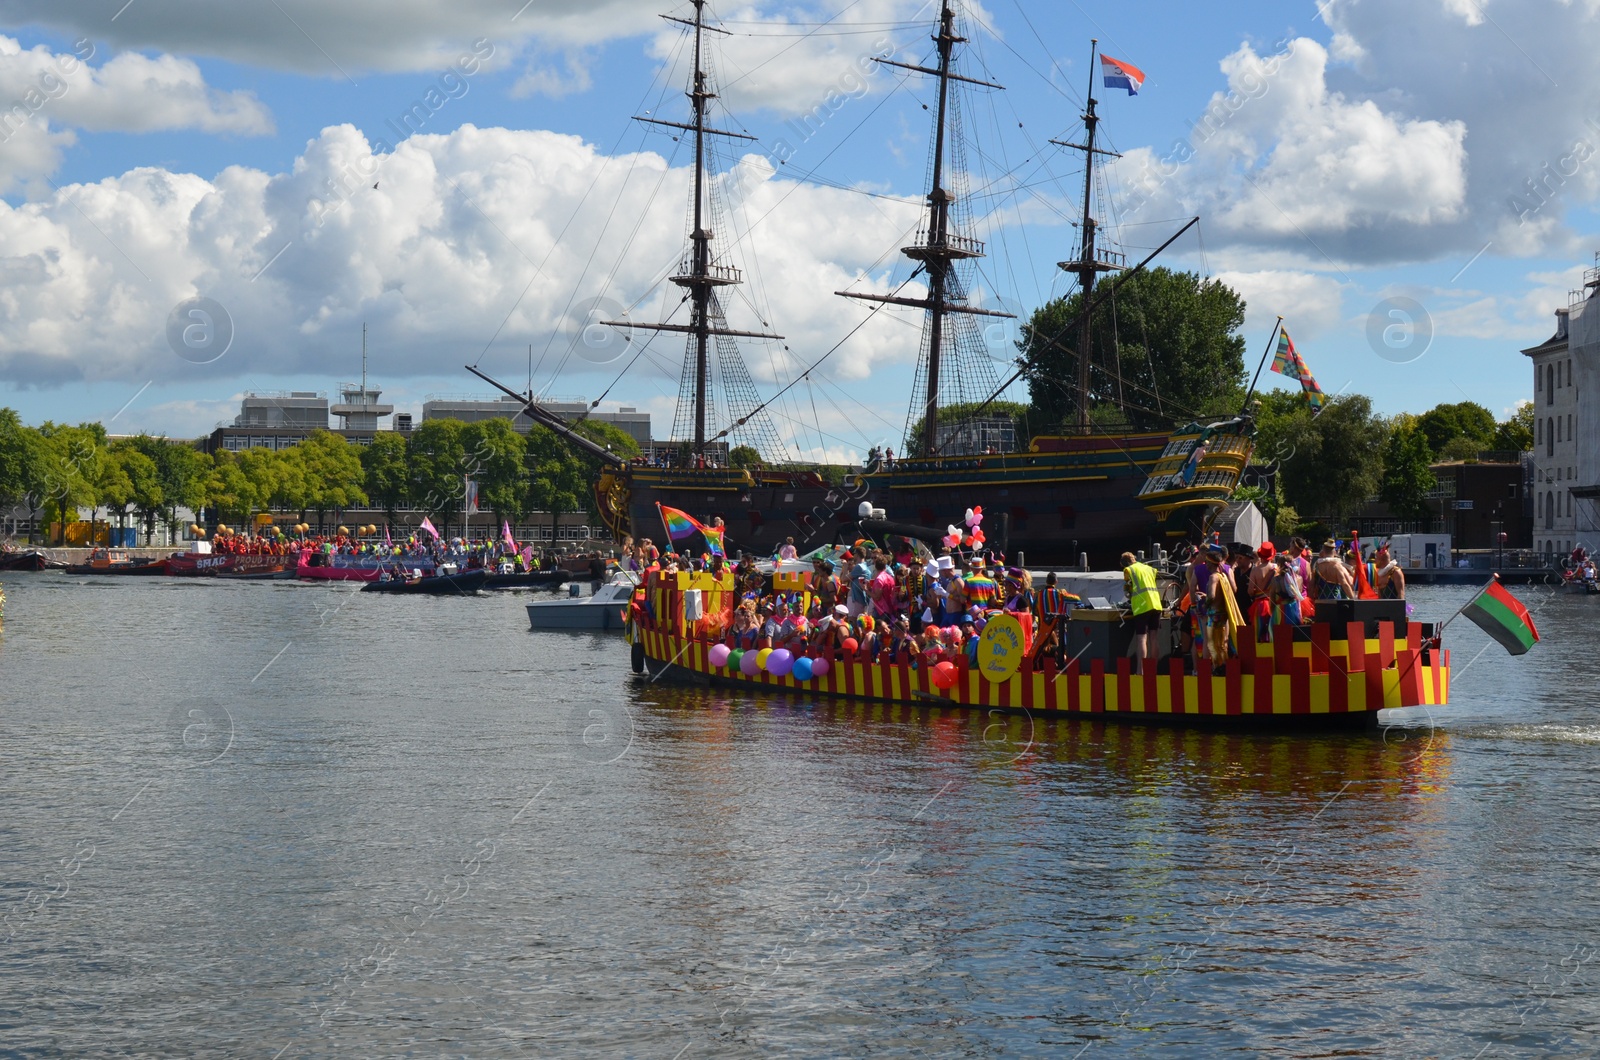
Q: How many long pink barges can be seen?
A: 1